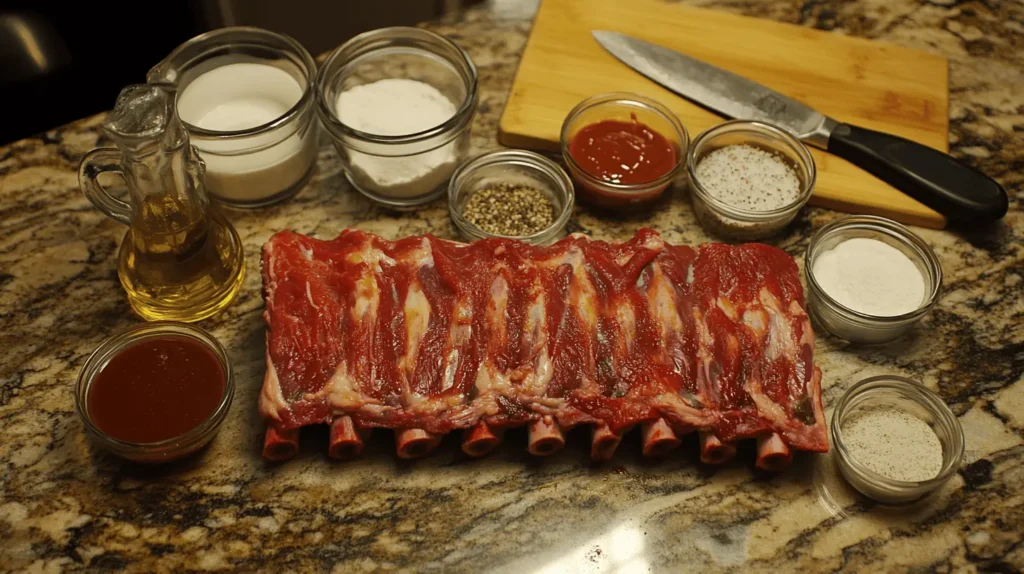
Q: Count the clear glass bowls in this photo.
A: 8